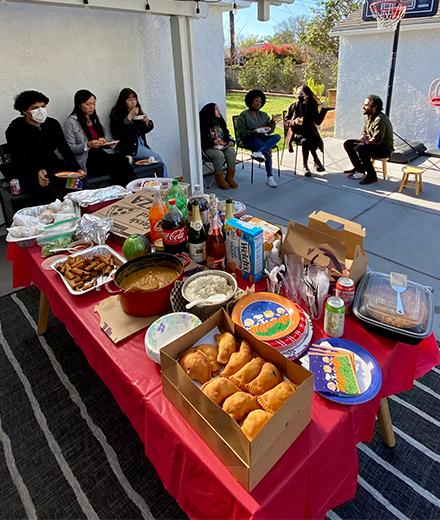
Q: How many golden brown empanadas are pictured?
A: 10